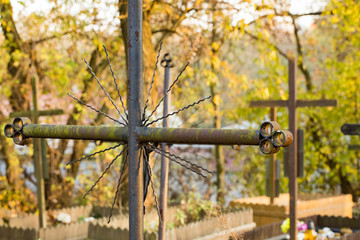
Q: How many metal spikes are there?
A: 12